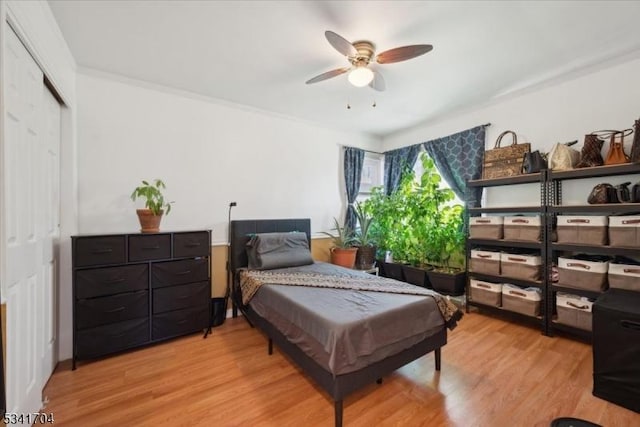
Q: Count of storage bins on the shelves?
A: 11